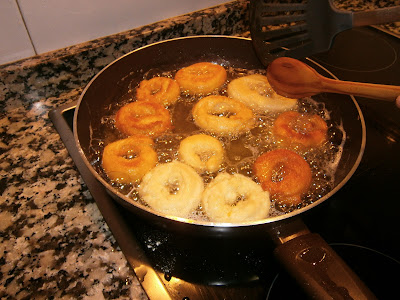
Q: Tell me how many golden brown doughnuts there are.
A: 6